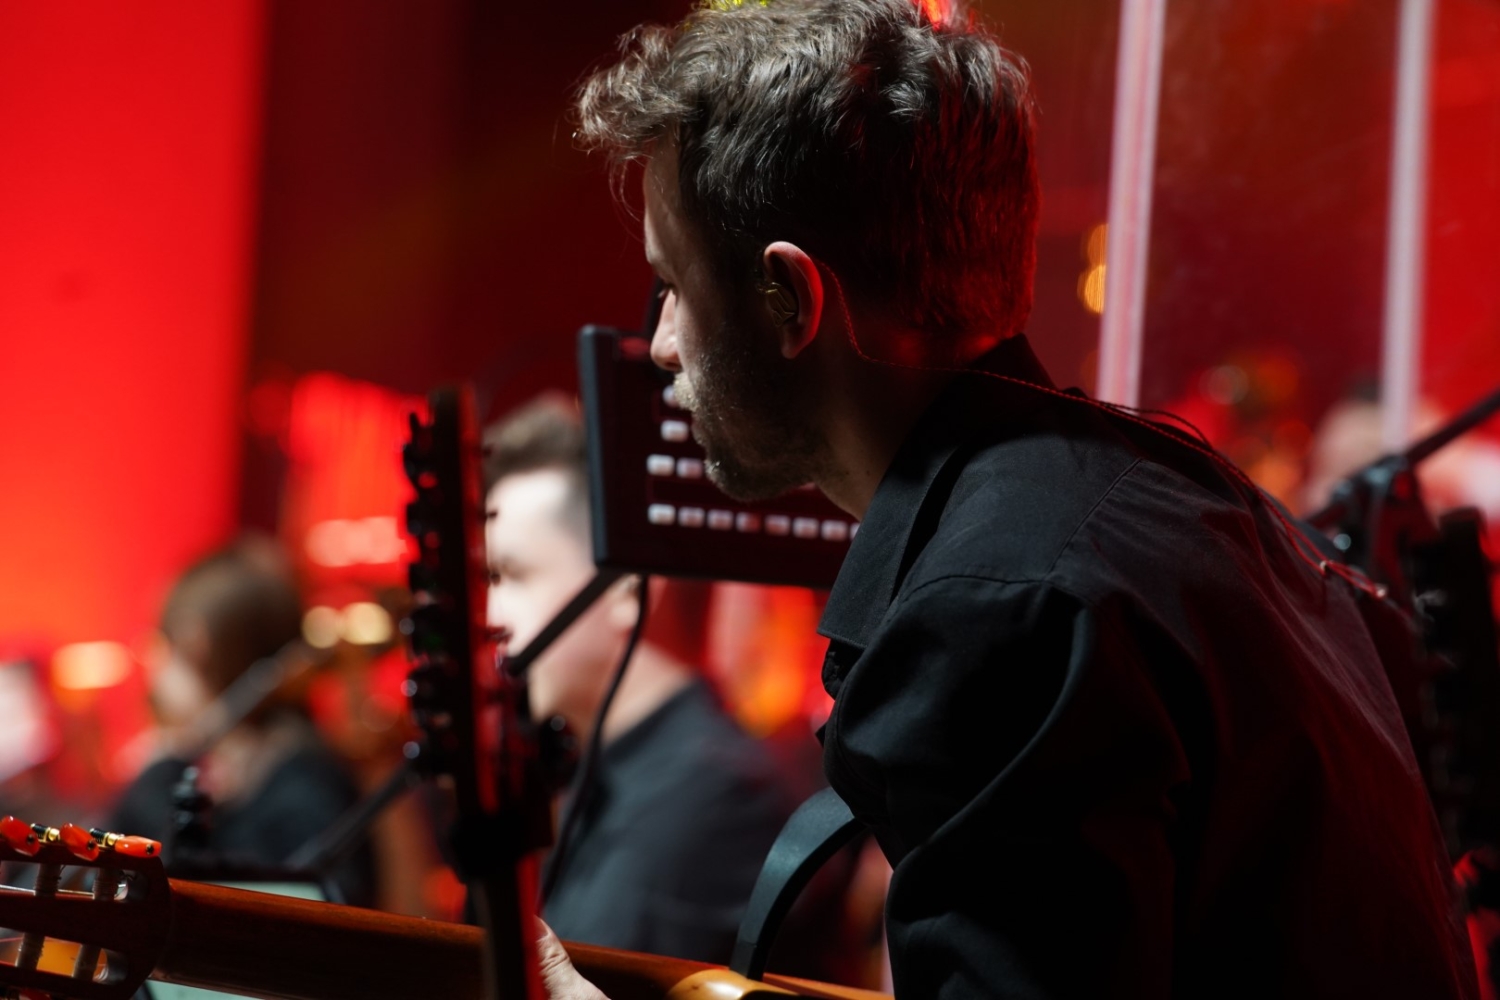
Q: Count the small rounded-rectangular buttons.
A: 12